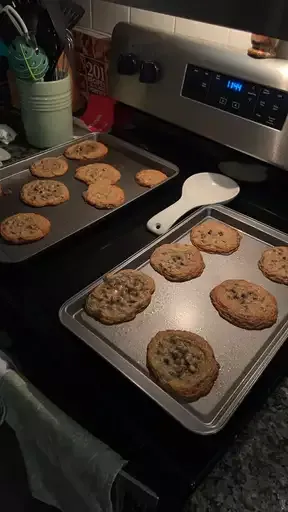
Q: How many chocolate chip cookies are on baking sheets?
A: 13